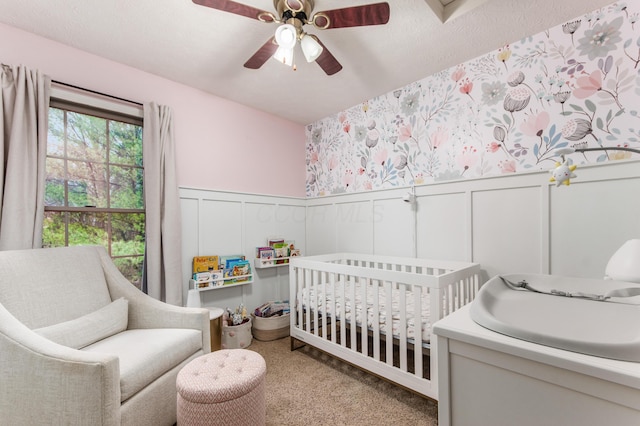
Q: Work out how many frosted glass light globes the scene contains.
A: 3